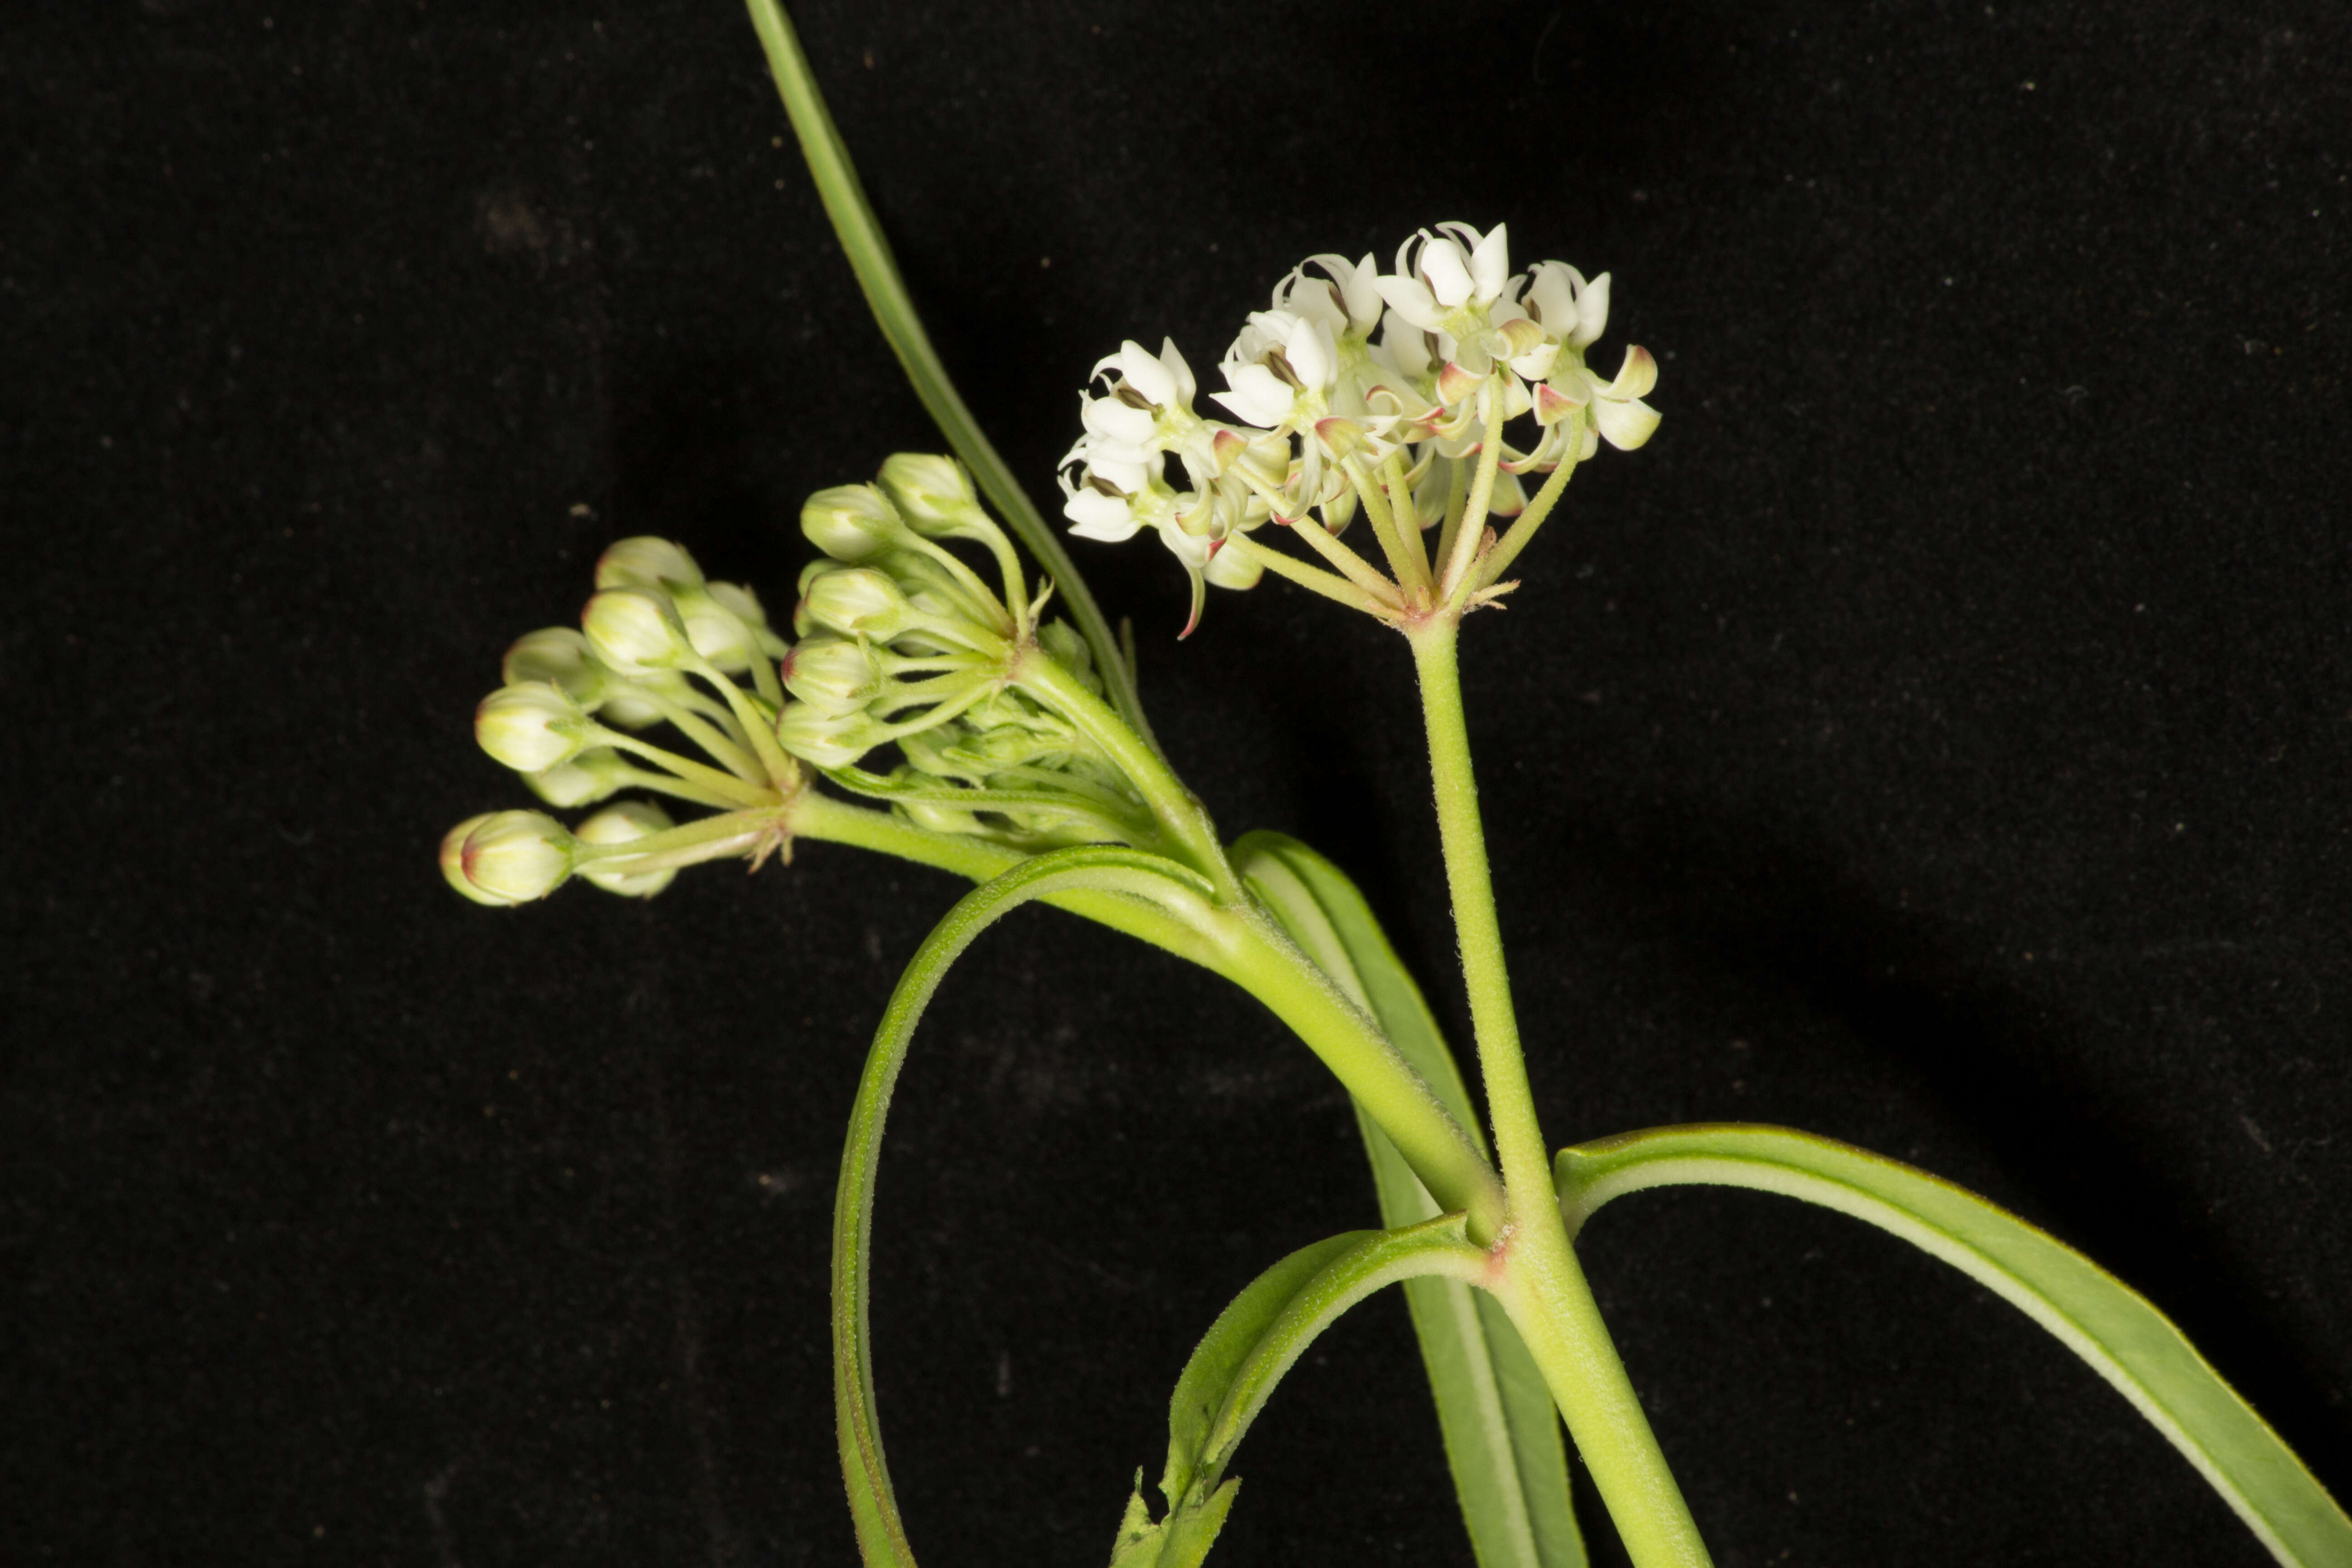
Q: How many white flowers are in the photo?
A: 7